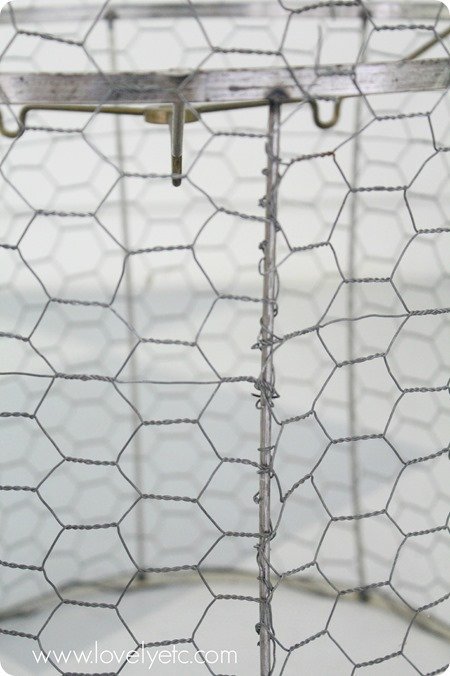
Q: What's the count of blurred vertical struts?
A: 2